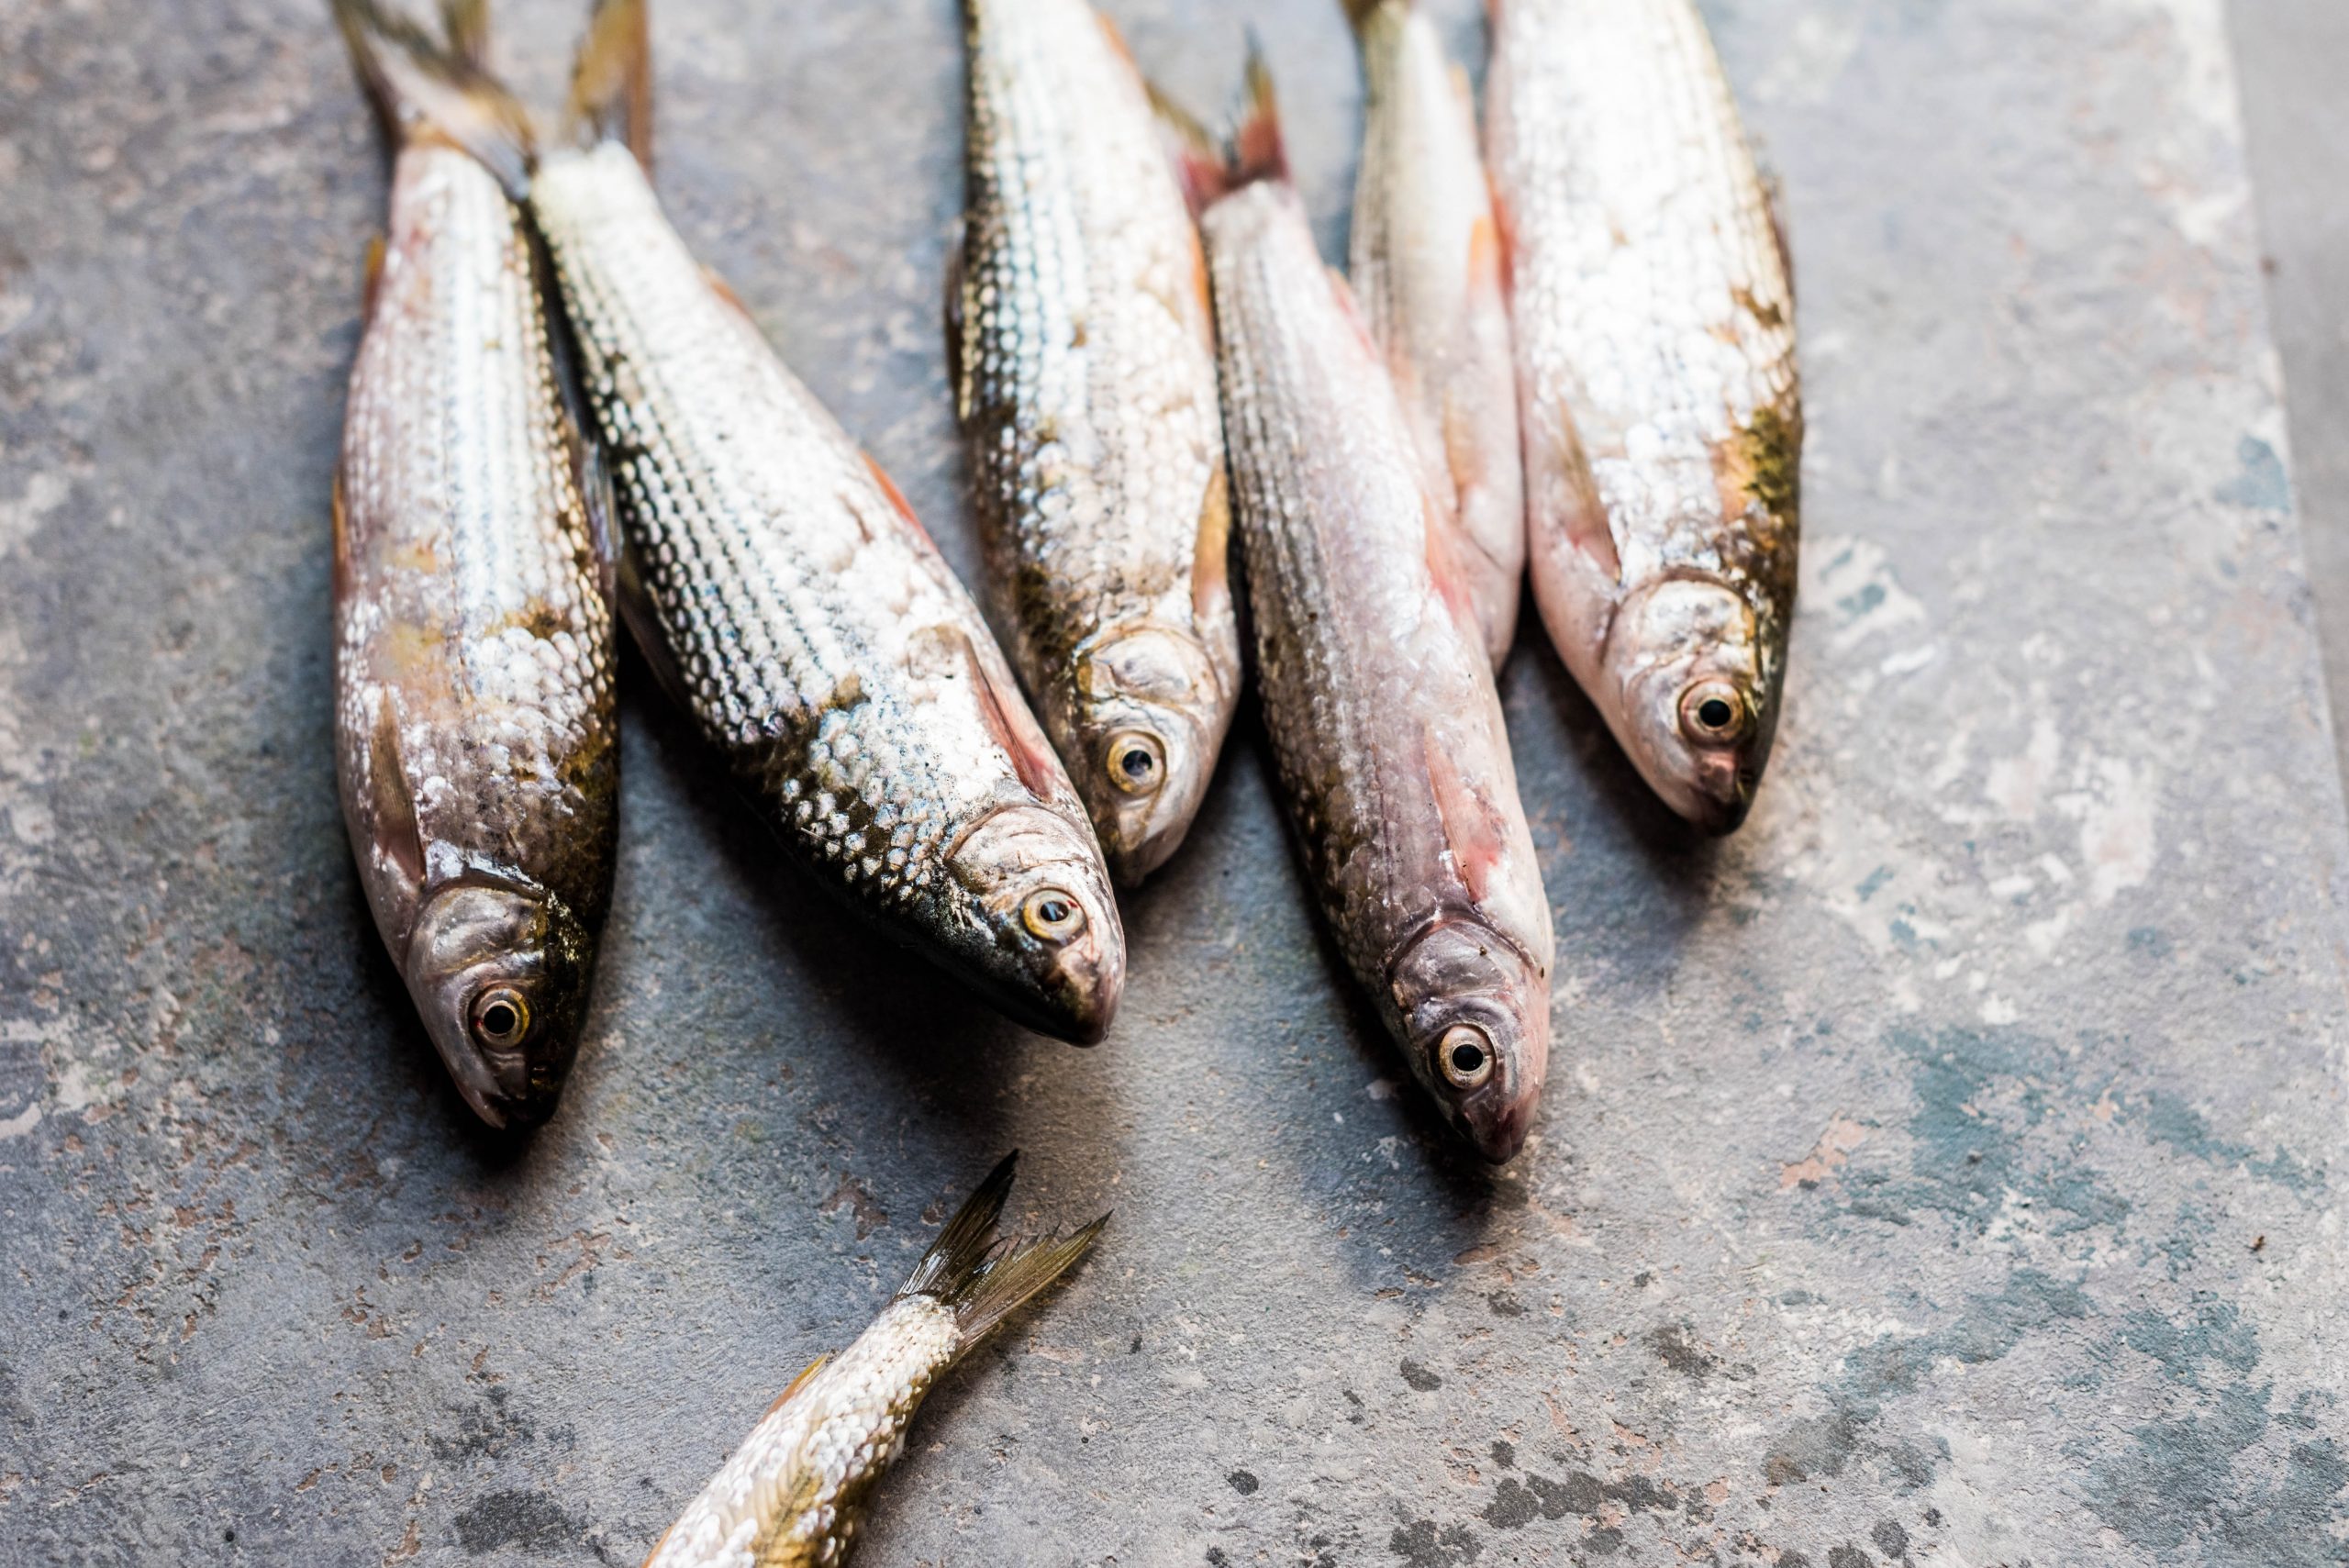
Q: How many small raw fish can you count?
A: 7